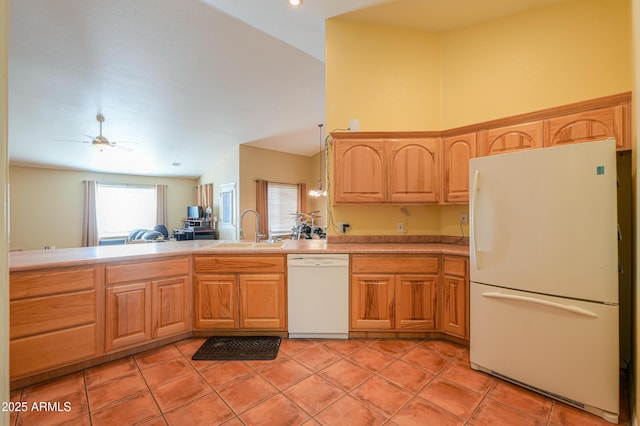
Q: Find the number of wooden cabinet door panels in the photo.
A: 12